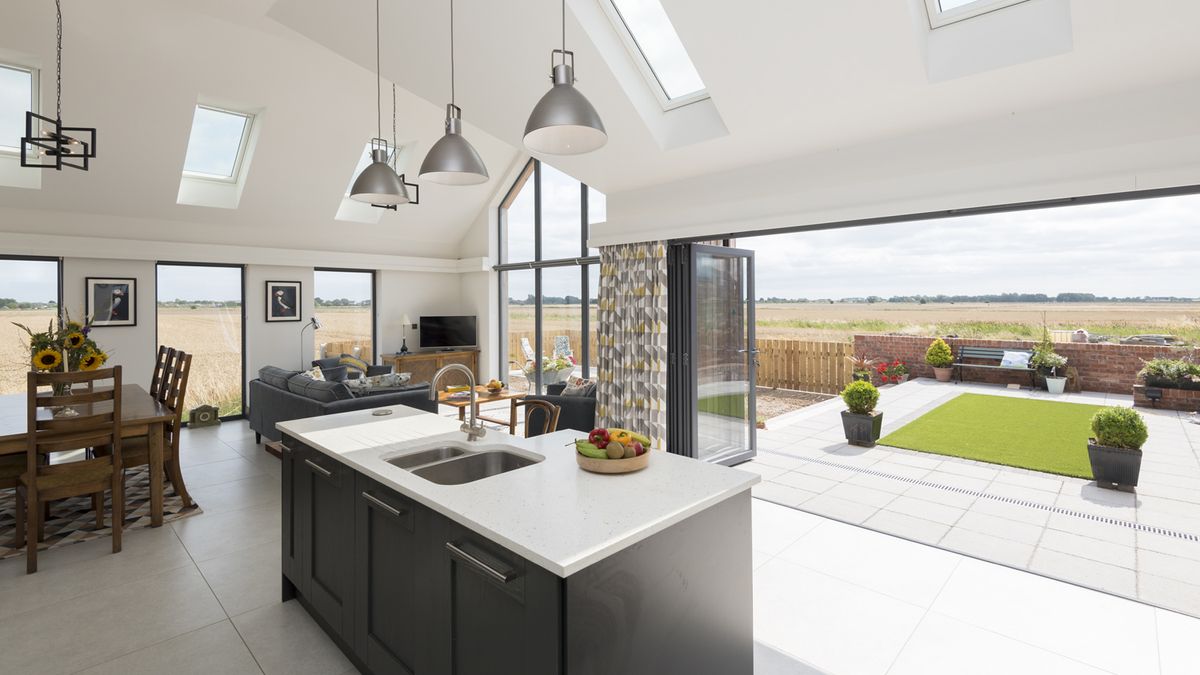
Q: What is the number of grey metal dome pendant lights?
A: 3